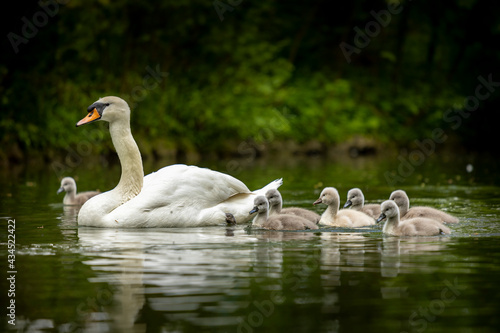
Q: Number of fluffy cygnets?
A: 7